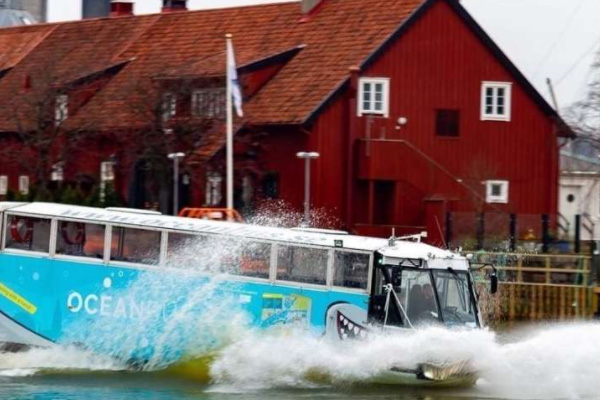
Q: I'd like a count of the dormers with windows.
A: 2